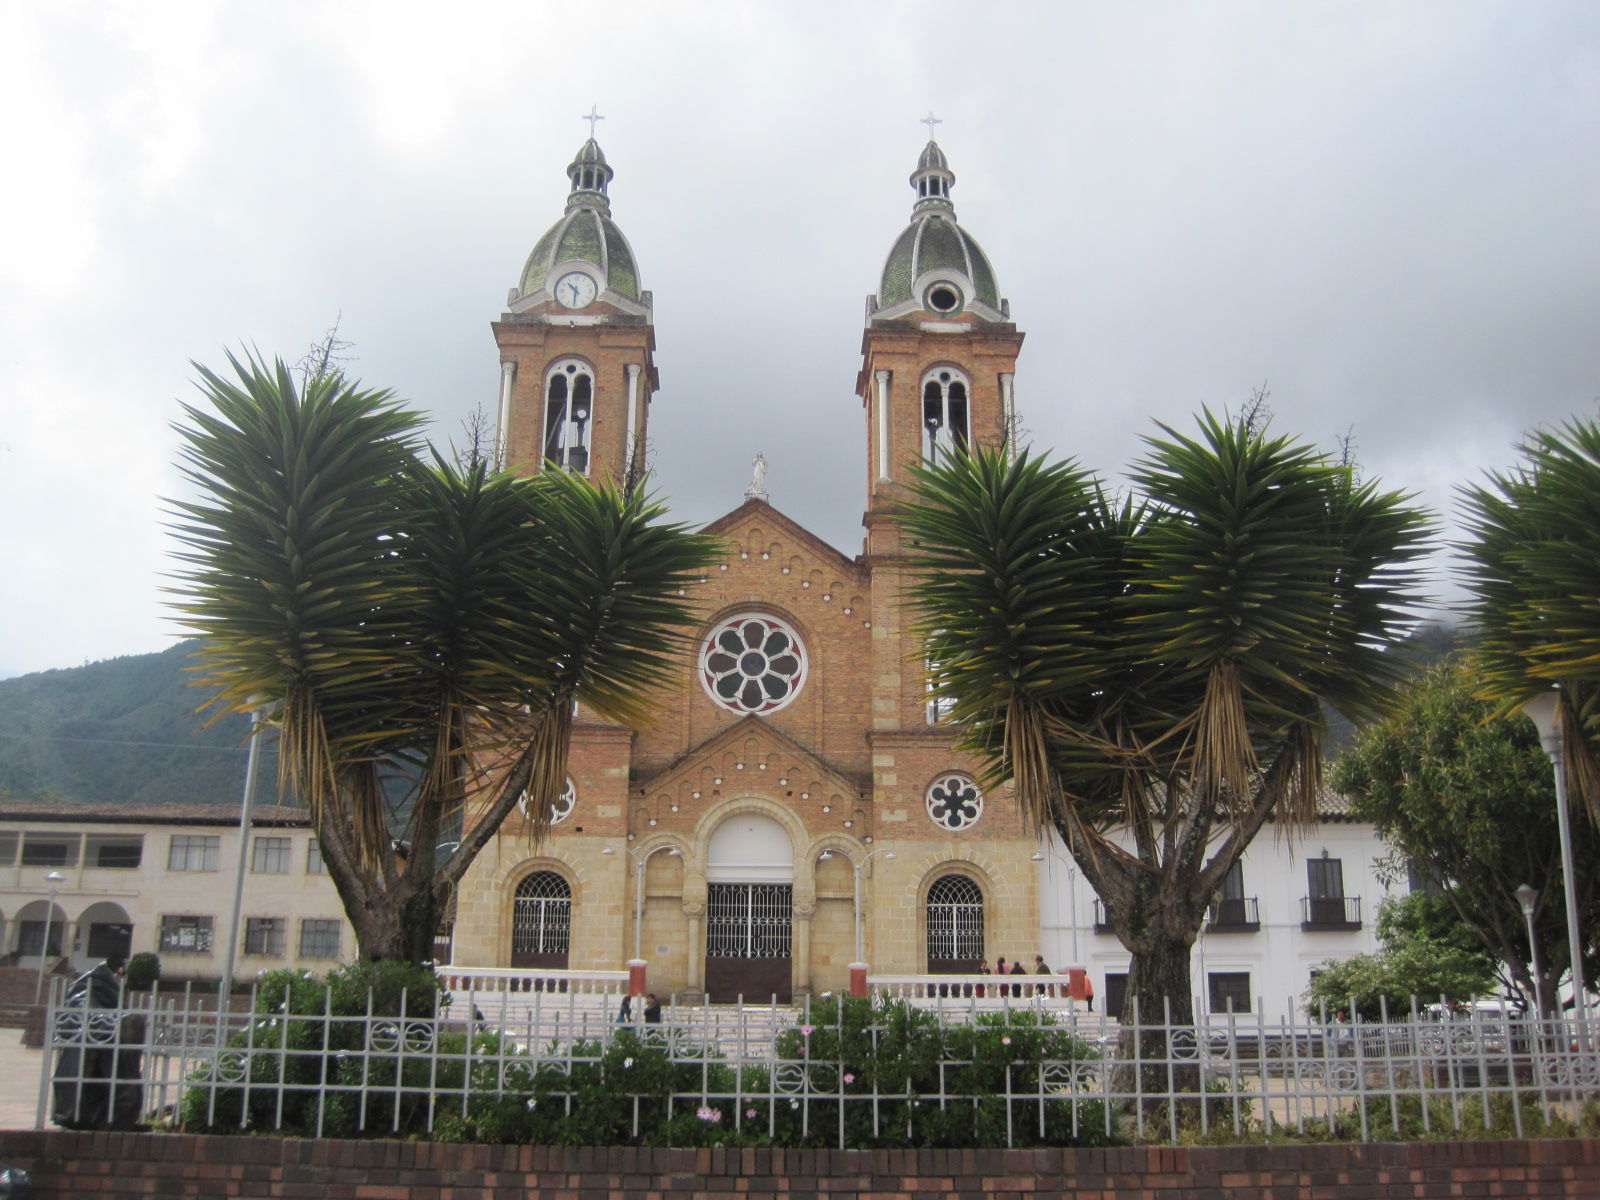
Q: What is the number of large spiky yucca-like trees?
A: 3